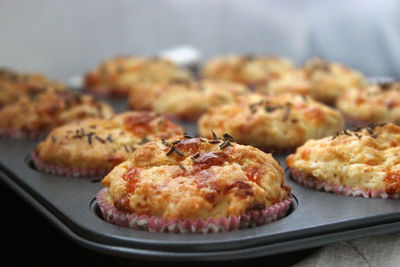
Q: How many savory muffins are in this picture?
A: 11